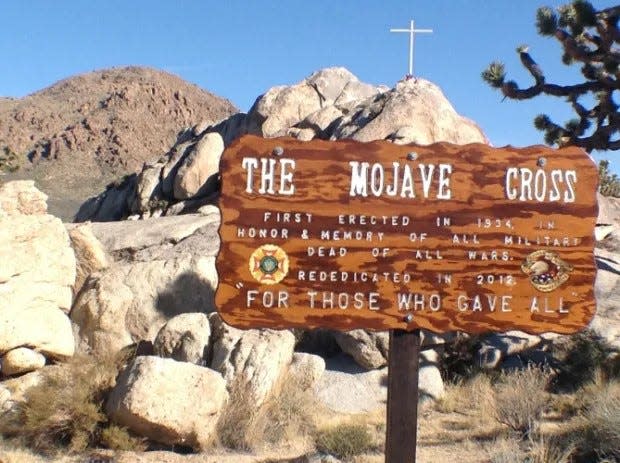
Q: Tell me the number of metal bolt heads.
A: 4